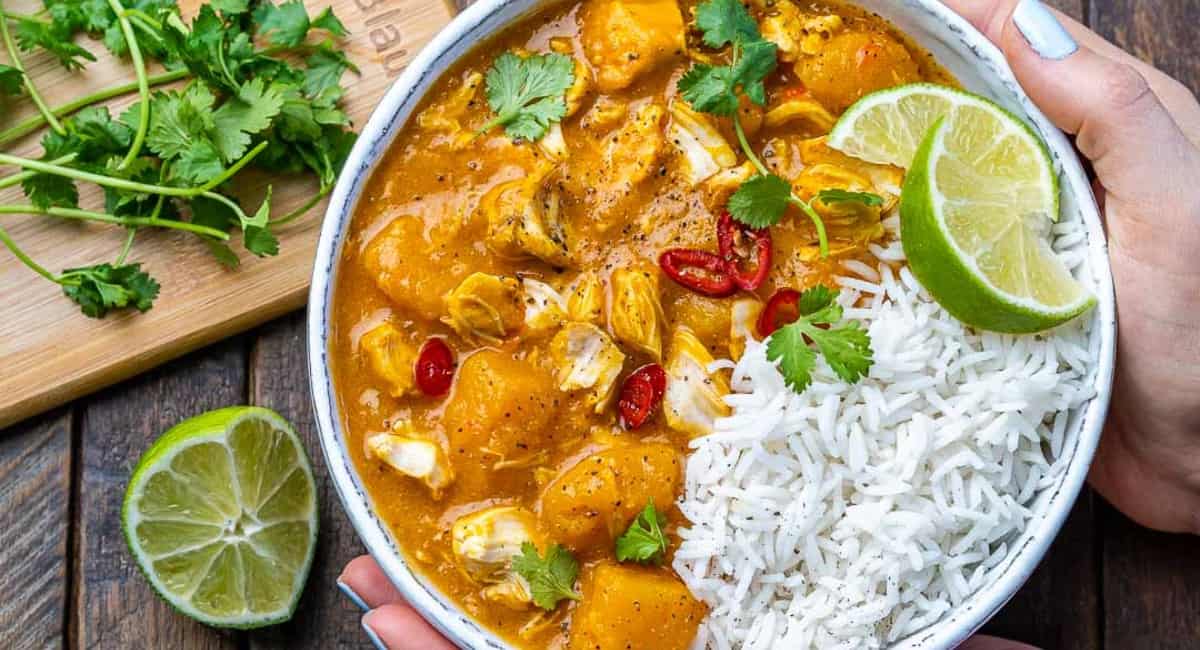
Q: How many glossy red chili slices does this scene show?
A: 5